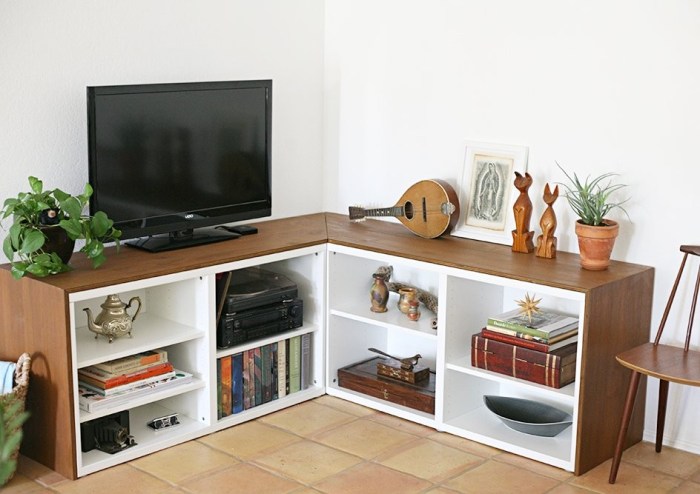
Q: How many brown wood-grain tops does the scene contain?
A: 2